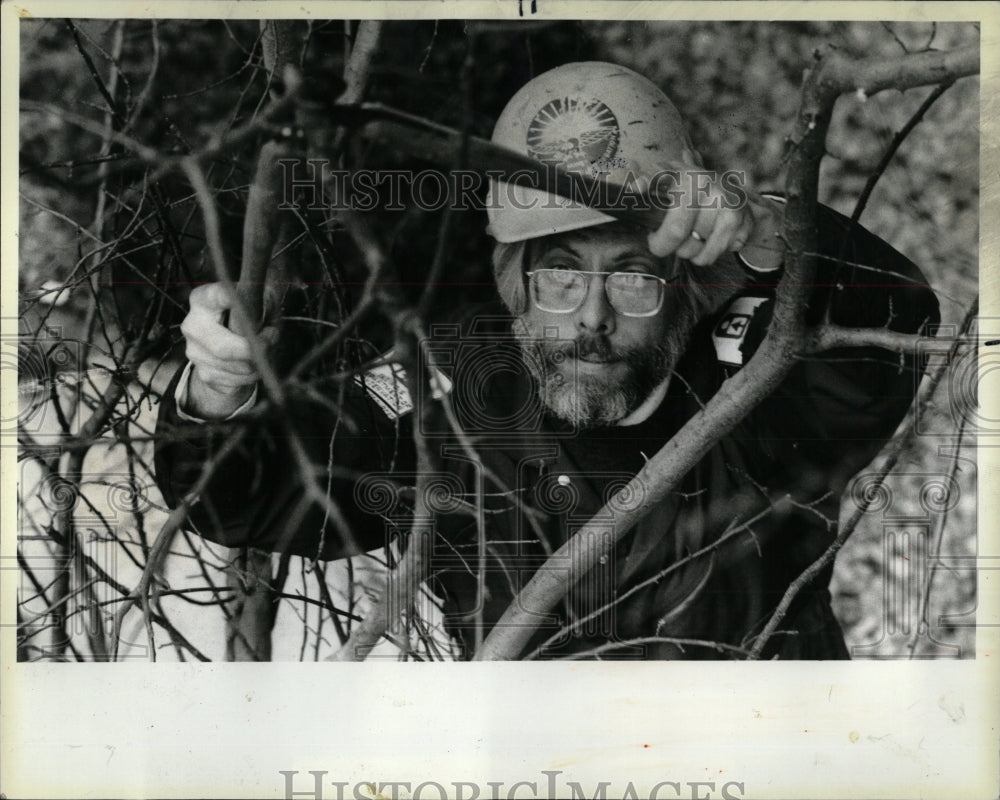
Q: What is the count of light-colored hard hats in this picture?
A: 1